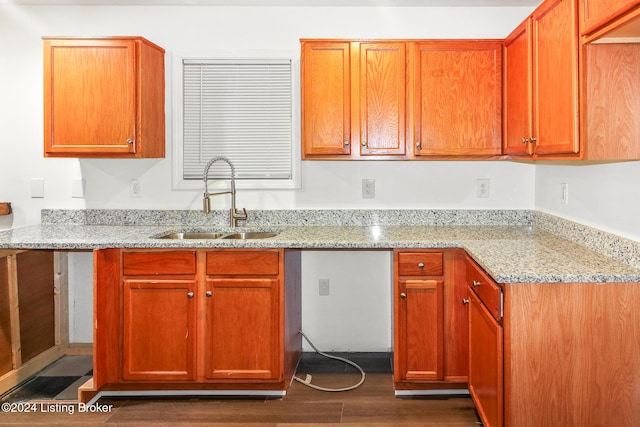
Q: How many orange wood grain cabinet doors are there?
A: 11